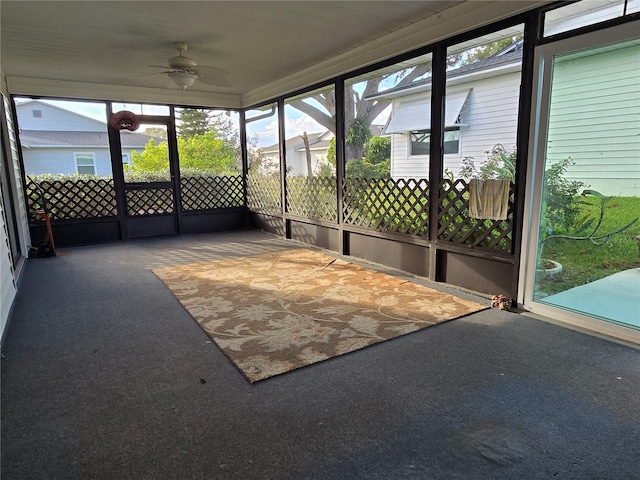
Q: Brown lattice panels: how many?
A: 7